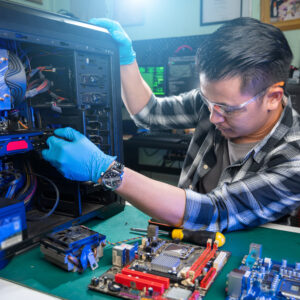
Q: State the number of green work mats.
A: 1